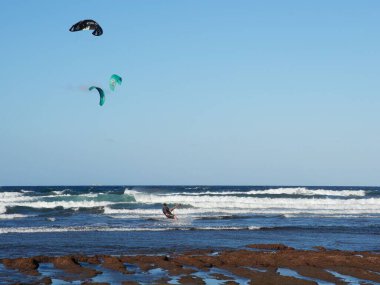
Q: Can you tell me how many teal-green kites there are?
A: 2